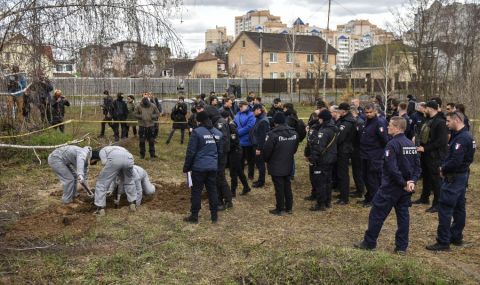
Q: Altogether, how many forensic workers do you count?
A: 3